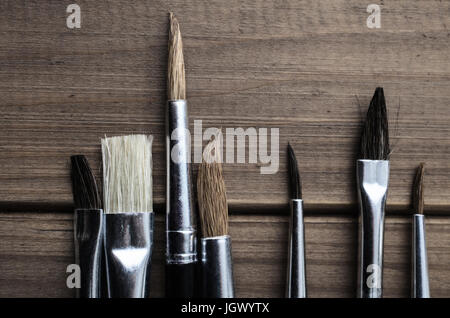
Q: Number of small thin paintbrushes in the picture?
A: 2